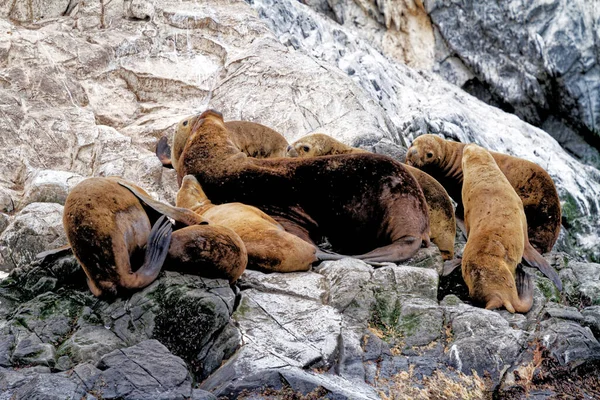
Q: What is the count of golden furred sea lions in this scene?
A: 2